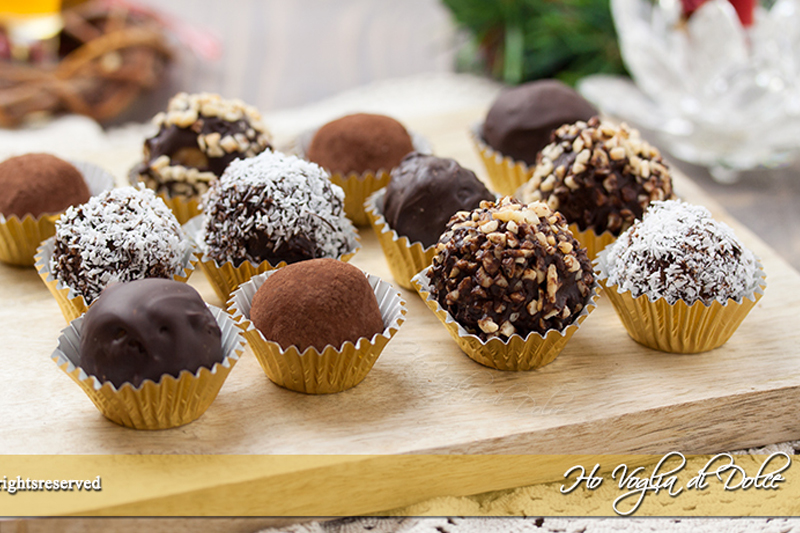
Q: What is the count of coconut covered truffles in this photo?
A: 3